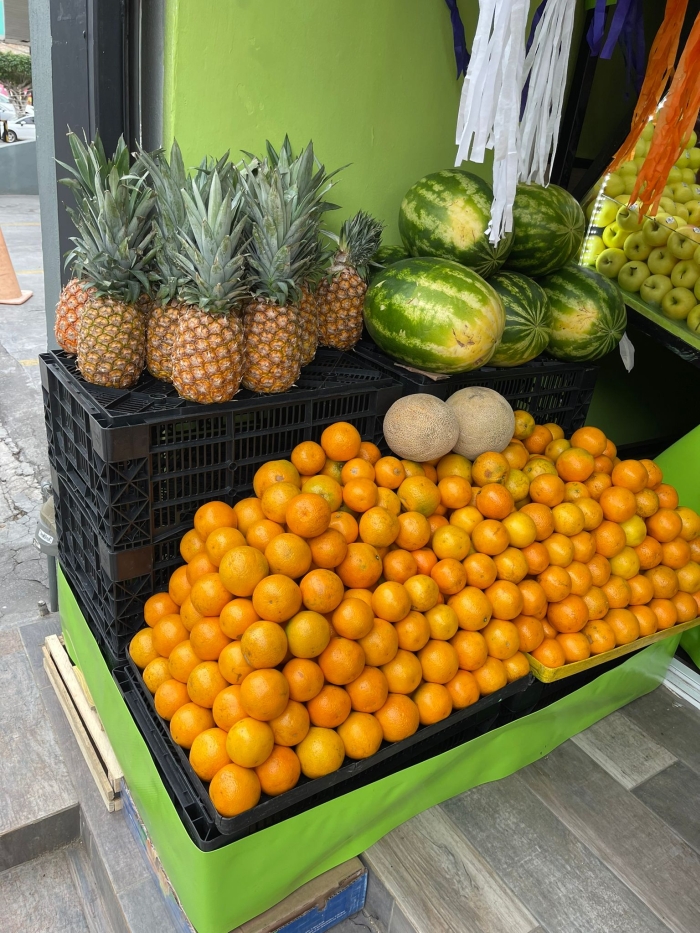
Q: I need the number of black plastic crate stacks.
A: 2